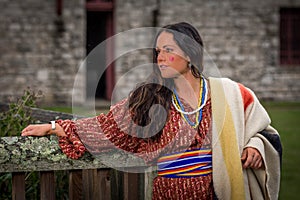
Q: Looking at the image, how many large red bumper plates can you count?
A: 0